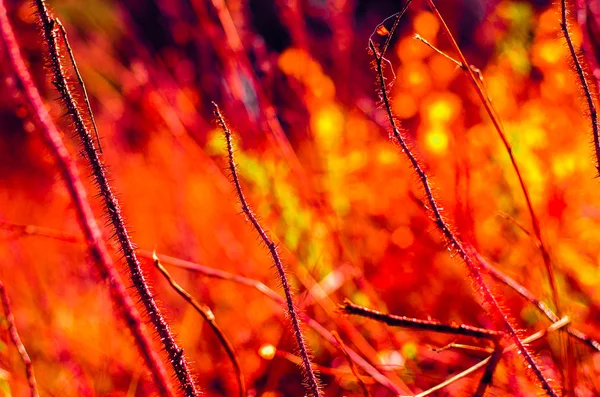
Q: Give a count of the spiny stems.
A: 4